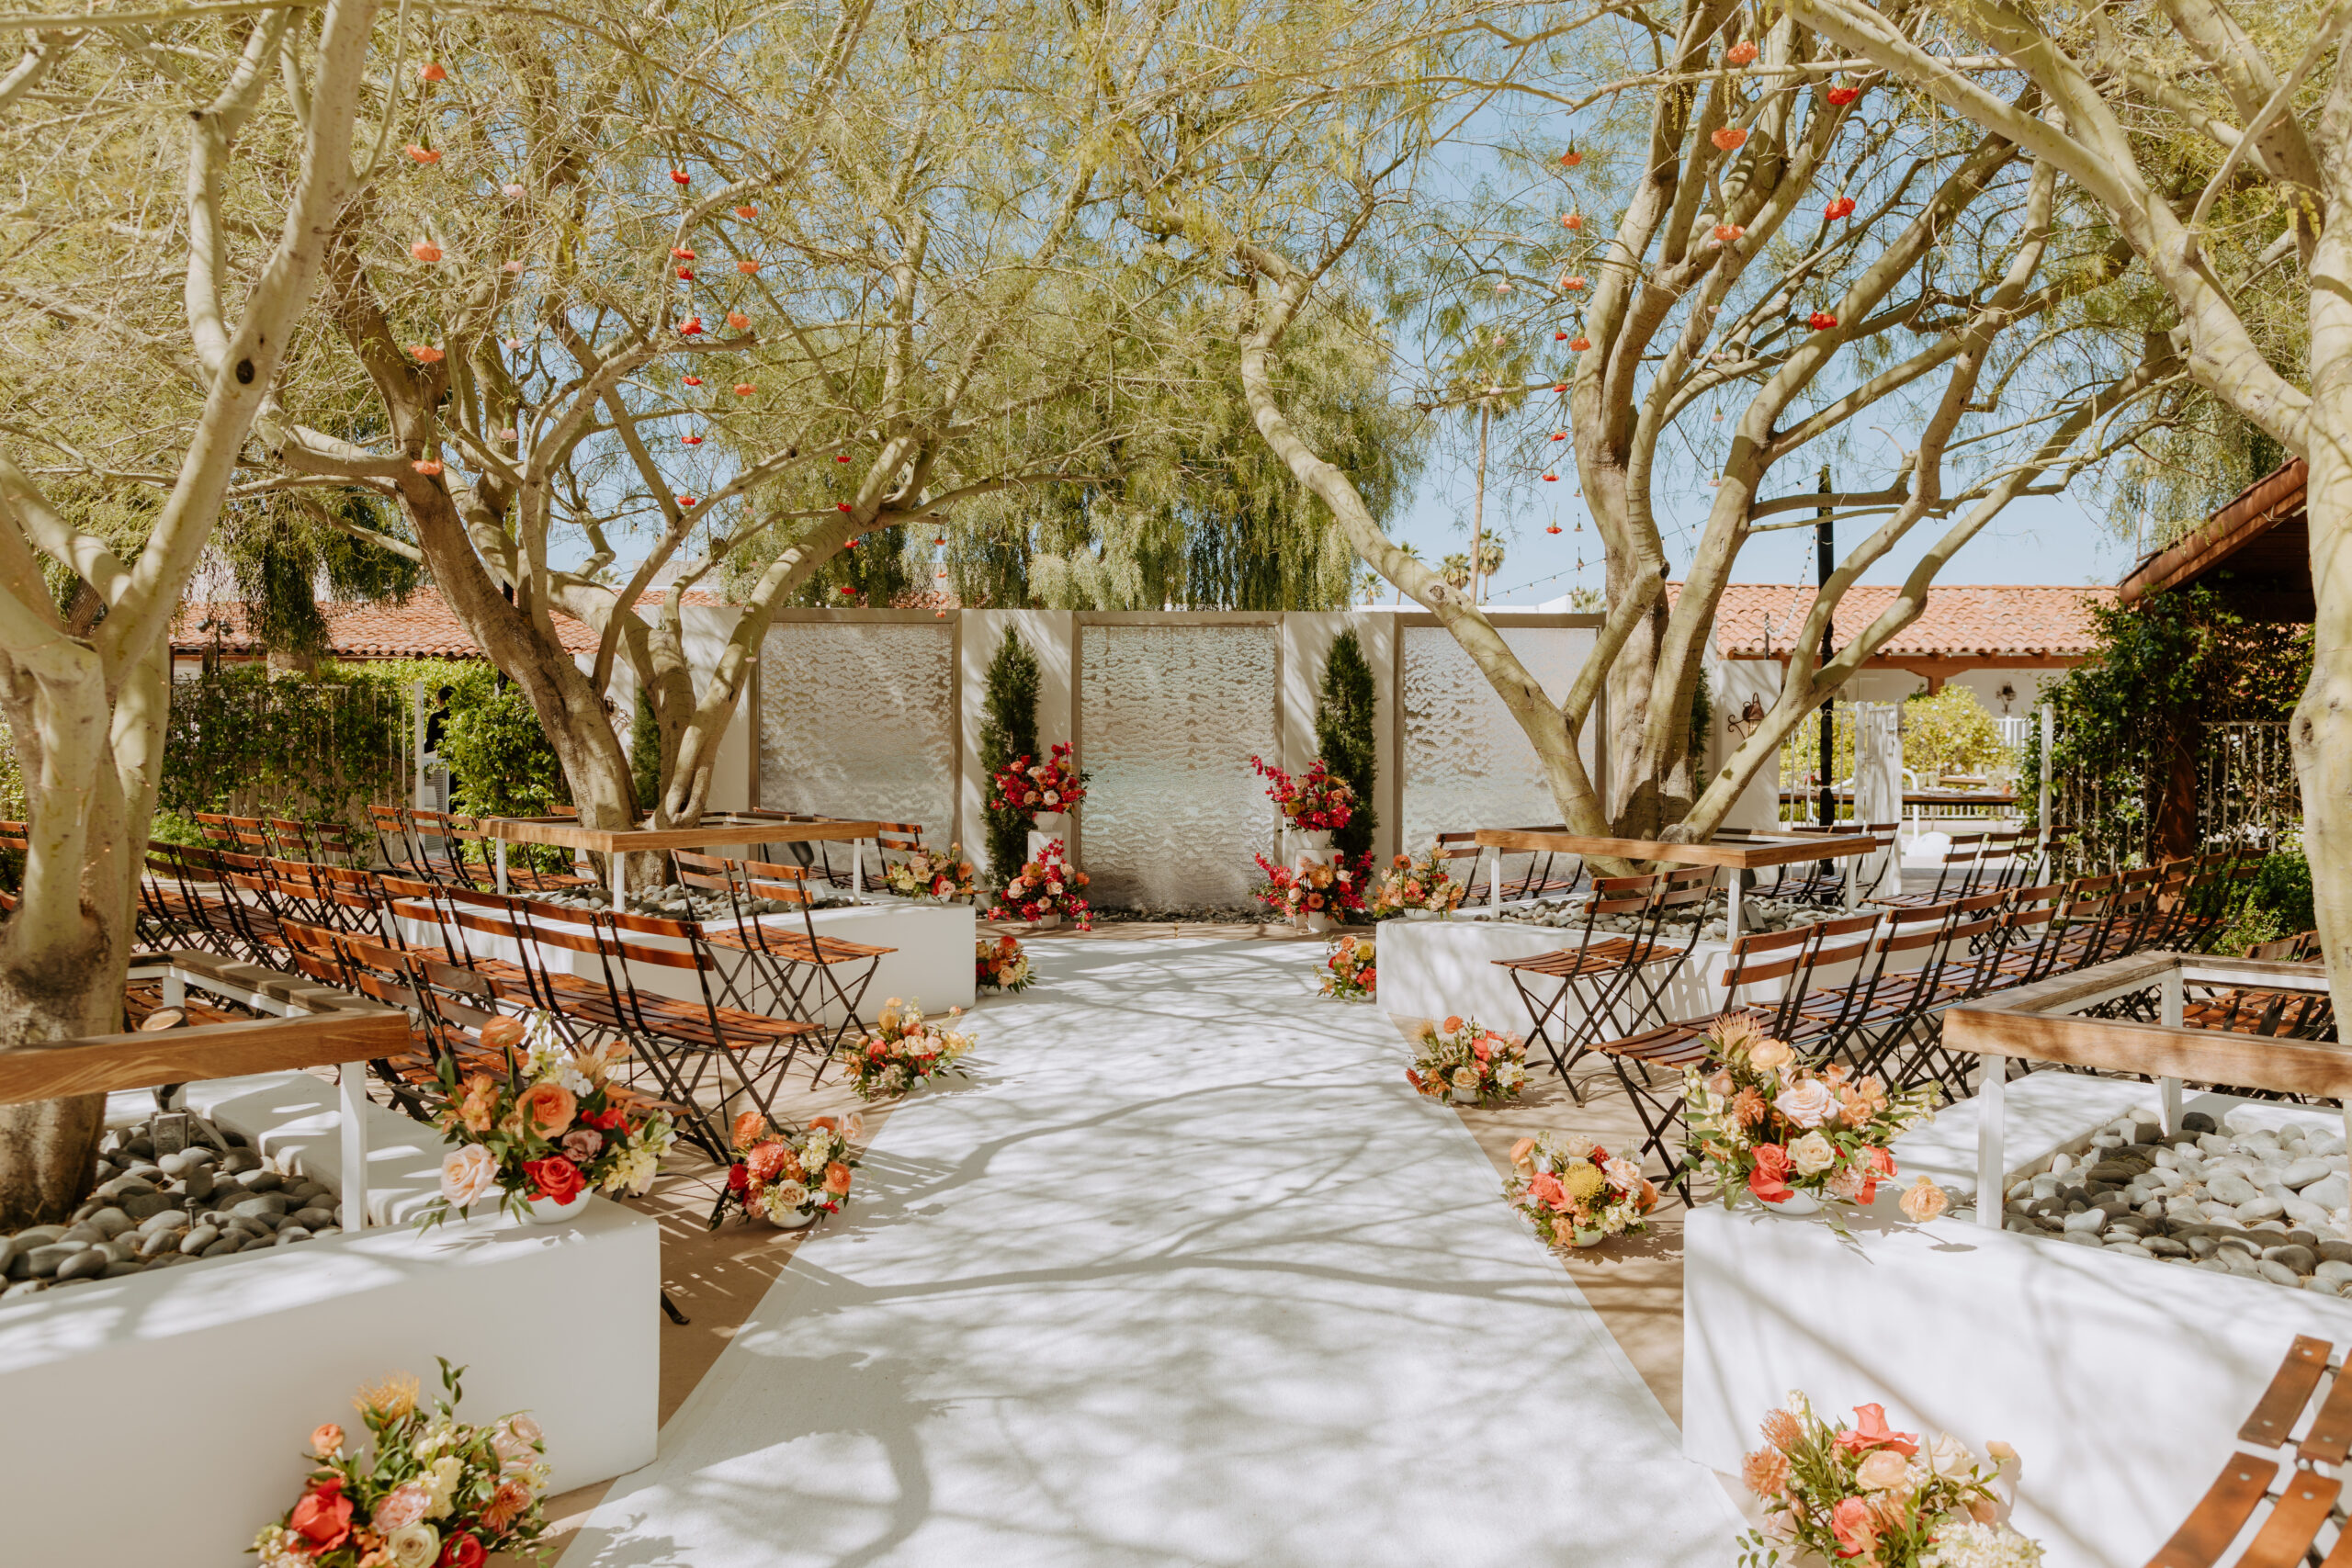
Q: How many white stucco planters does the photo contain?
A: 4